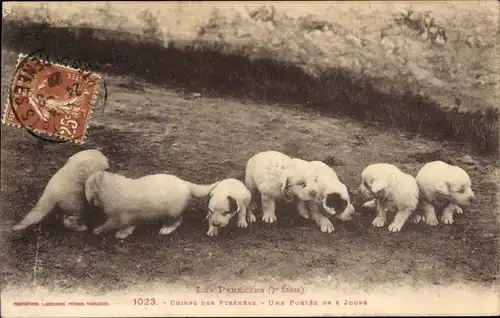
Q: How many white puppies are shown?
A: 7